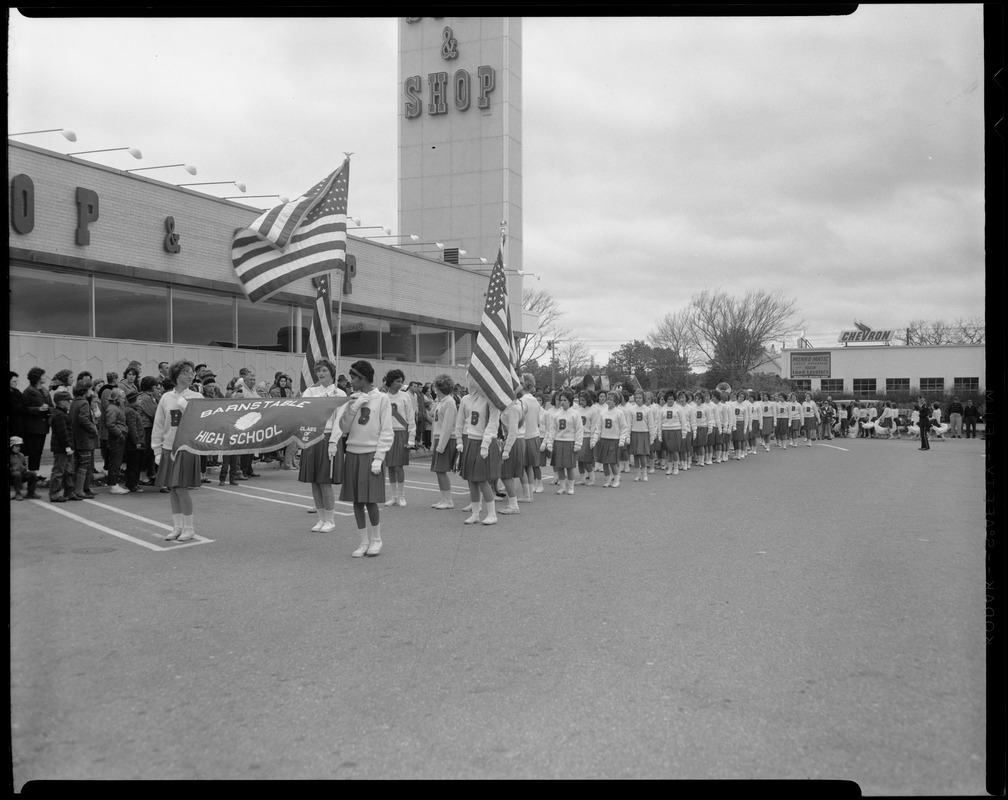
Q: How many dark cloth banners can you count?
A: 1